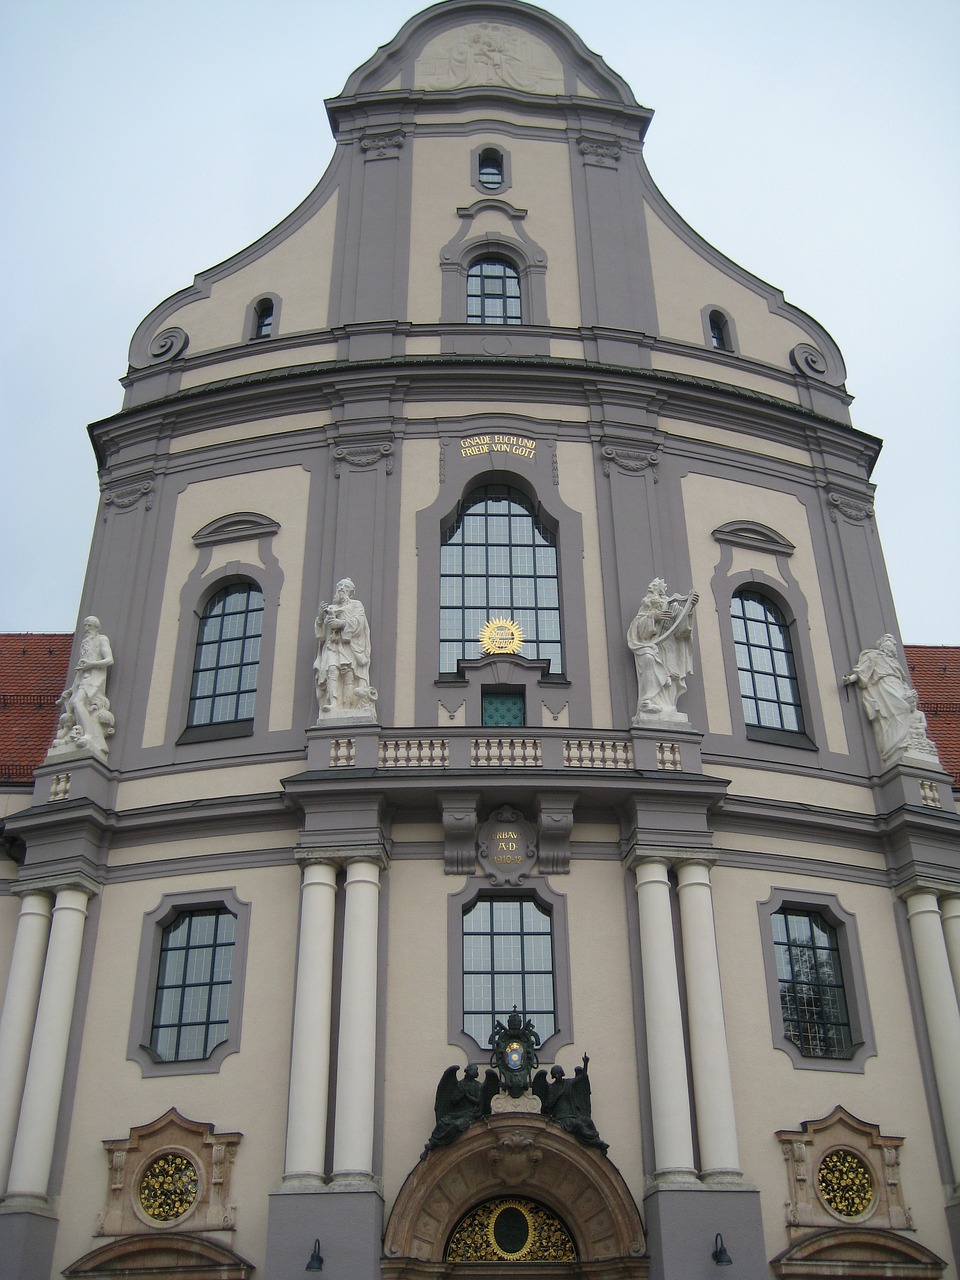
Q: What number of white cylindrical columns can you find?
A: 8